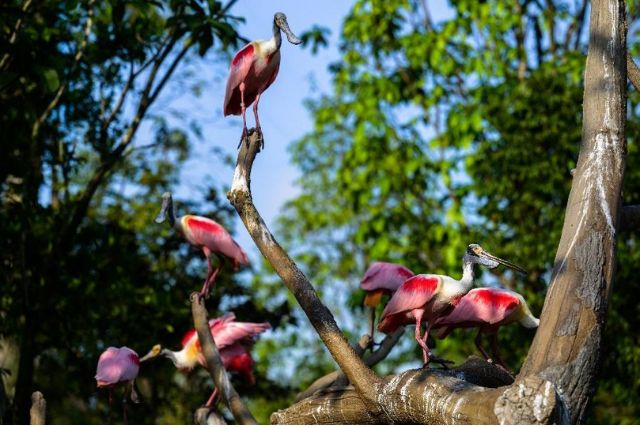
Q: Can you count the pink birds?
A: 7